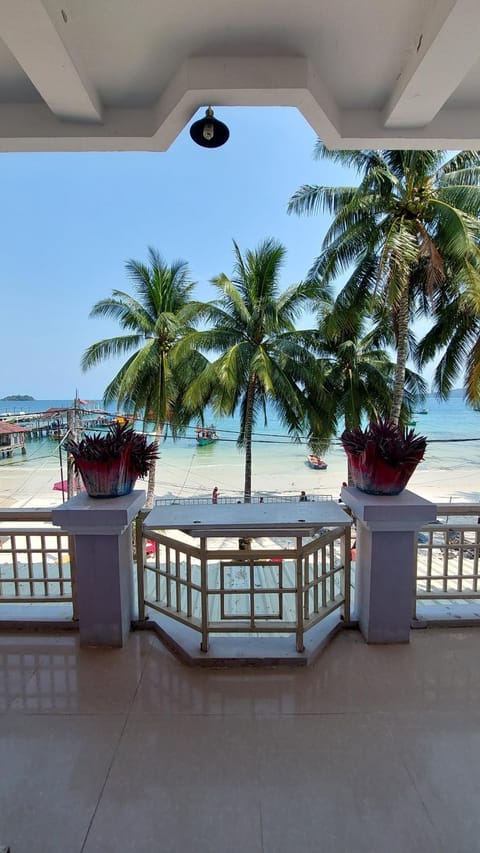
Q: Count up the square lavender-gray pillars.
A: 2